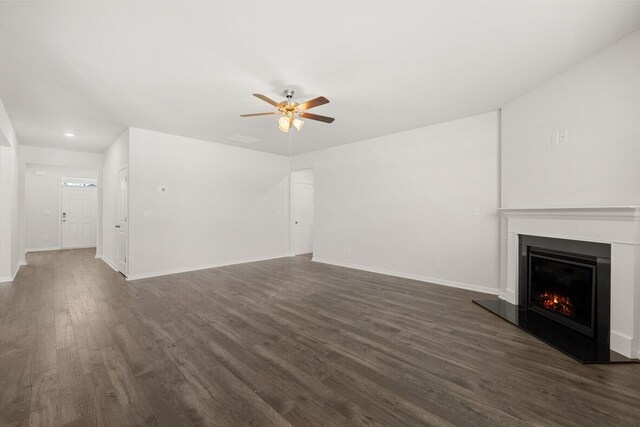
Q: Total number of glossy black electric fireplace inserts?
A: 1